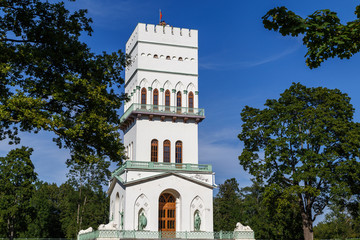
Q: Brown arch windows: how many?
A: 8